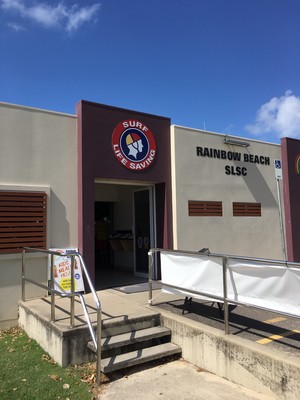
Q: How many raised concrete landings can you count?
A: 1